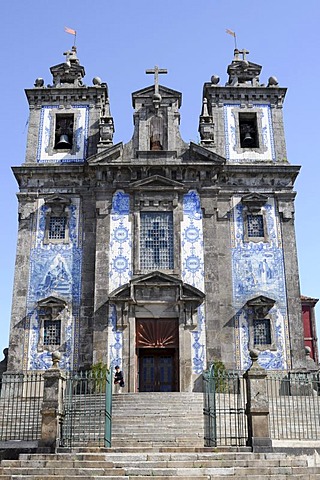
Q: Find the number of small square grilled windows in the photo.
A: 4